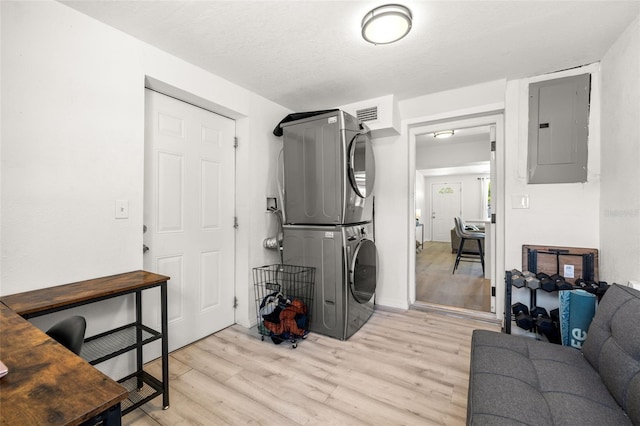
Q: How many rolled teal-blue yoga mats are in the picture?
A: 1